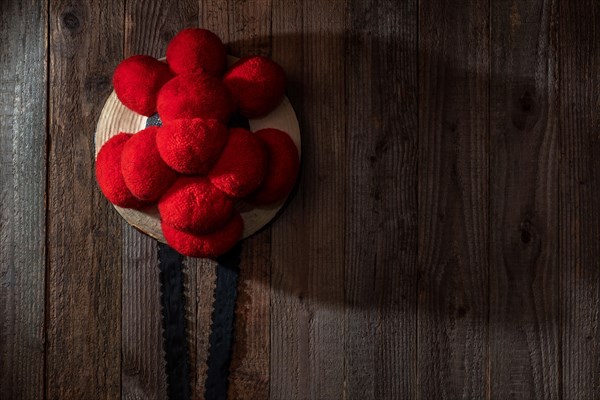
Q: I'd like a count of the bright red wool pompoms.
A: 11